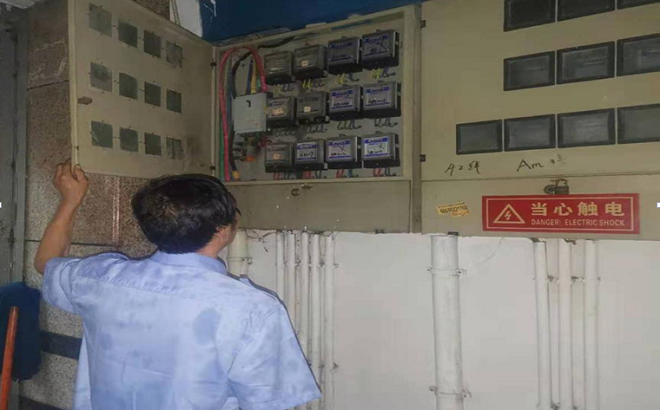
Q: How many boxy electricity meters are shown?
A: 12